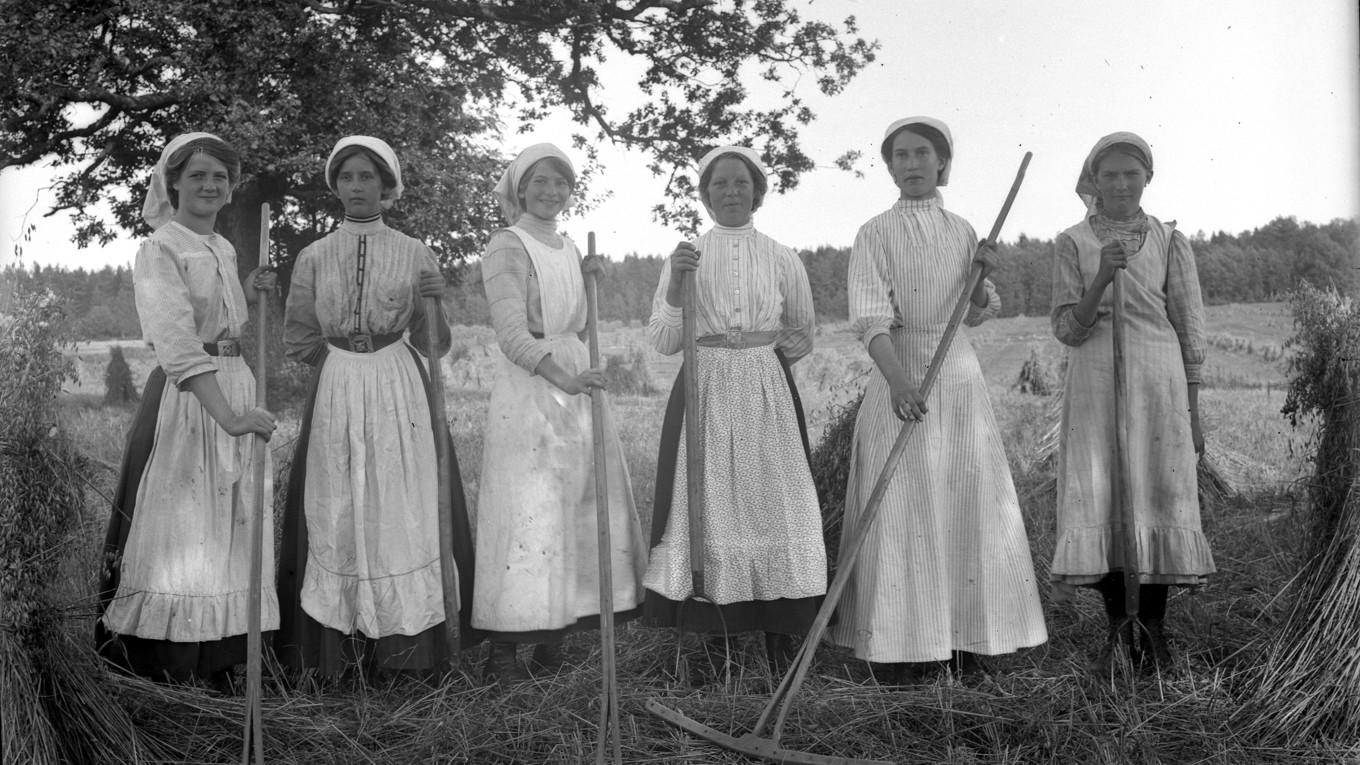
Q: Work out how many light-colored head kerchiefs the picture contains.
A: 6